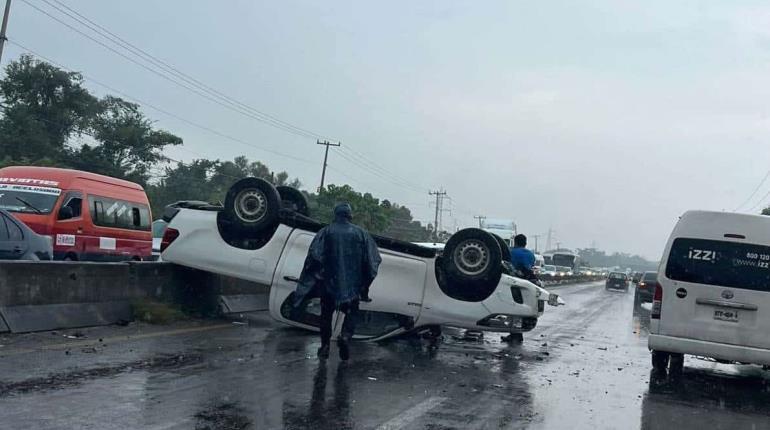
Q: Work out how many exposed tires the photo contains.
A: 4